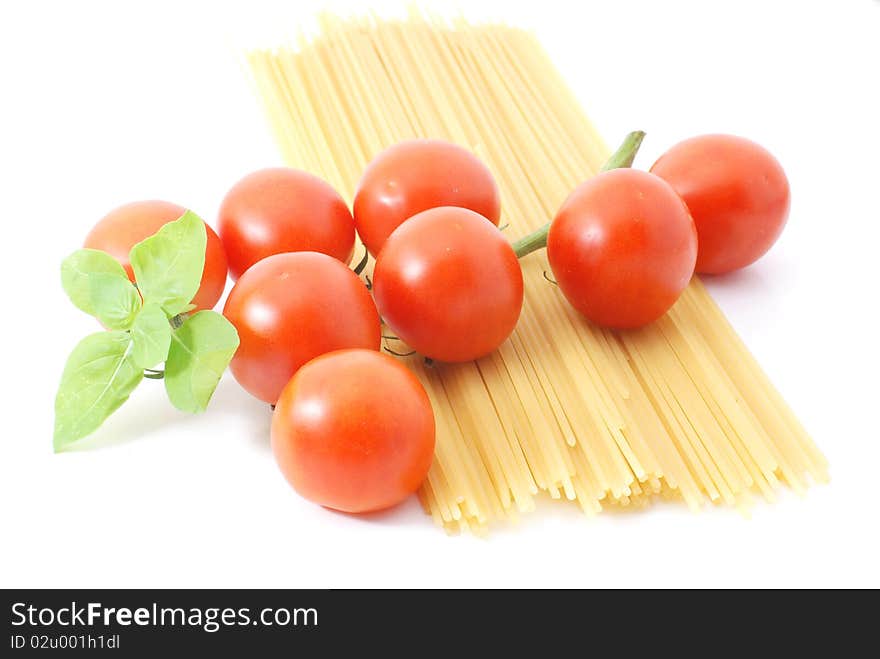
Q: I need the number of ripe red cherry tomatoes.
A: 8